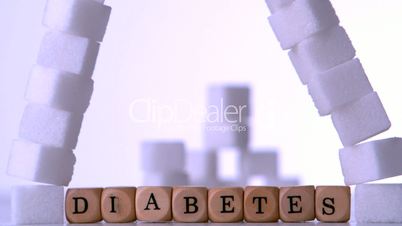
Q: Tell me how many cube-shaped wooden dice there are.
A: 8